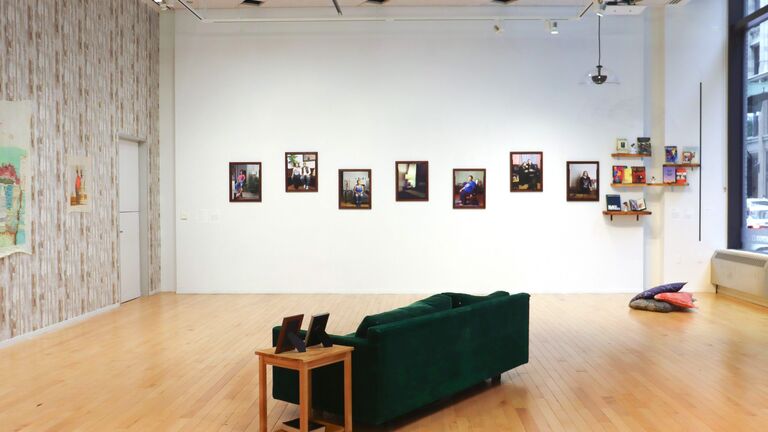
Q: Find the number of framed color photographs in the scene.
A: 7